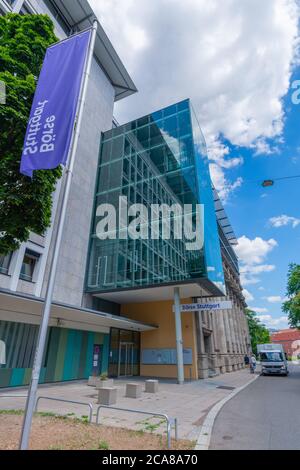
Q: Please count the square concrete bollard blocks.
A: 3